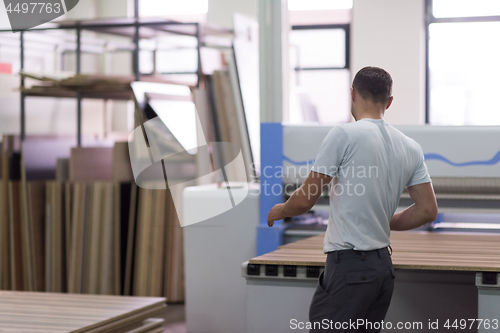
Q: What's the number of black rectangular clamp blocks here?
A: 5